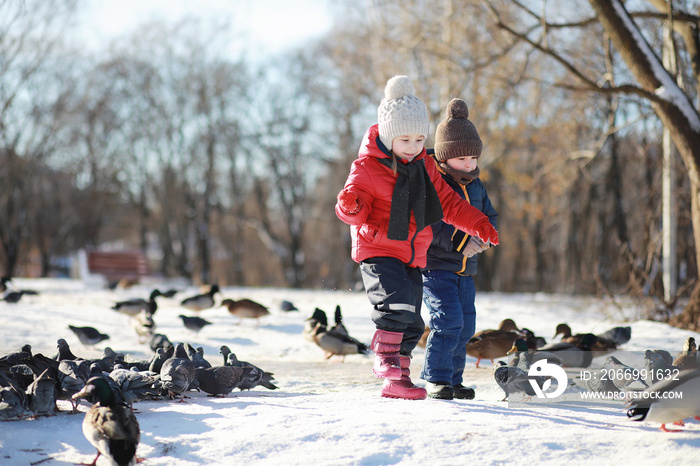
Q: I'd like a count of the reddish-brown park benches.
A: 1